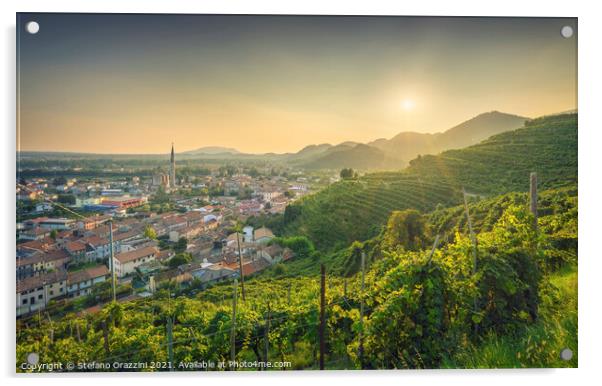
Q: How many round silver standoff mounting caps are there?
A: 4